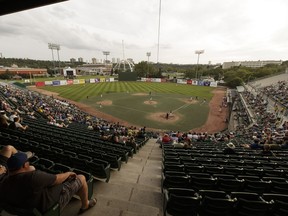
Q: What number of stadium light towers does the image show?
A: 4